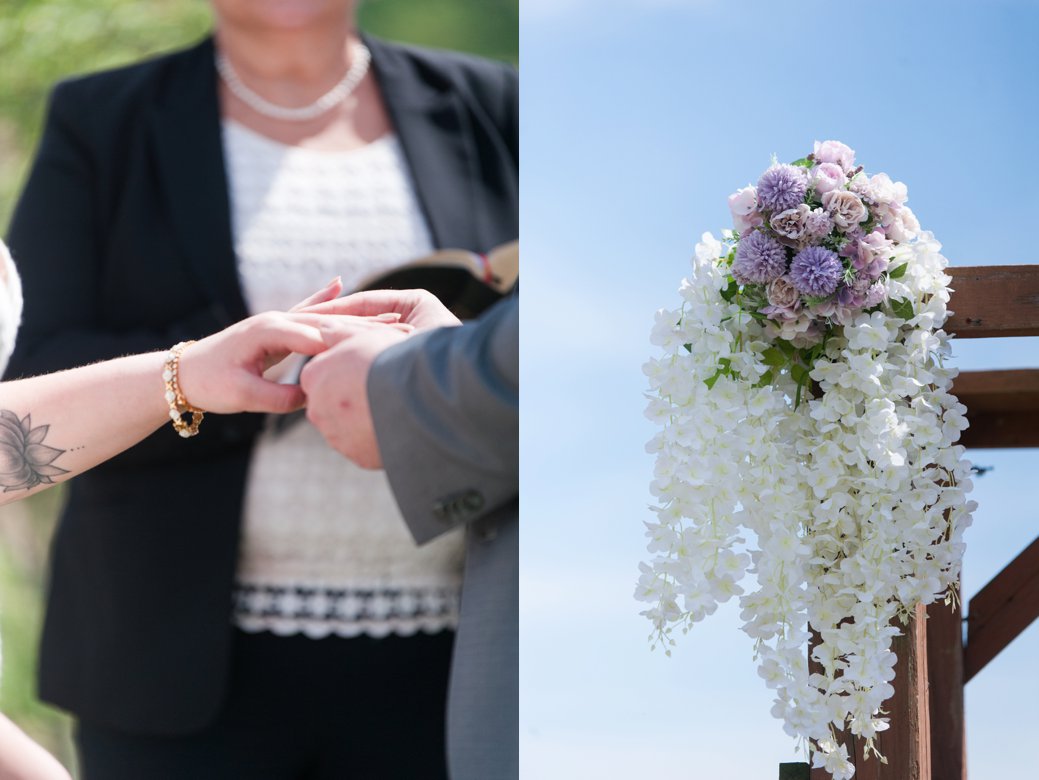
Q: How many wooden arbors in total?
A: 1